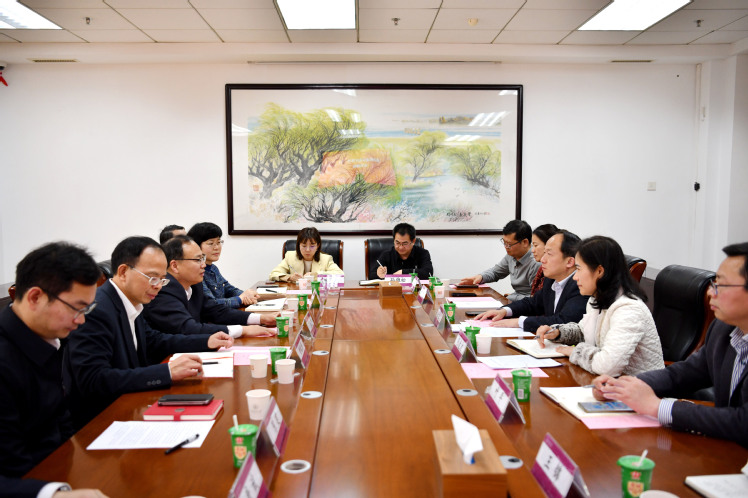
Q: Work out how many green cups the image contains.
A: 12